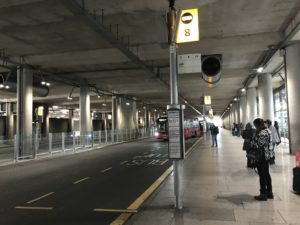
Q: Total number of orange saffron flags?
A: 0